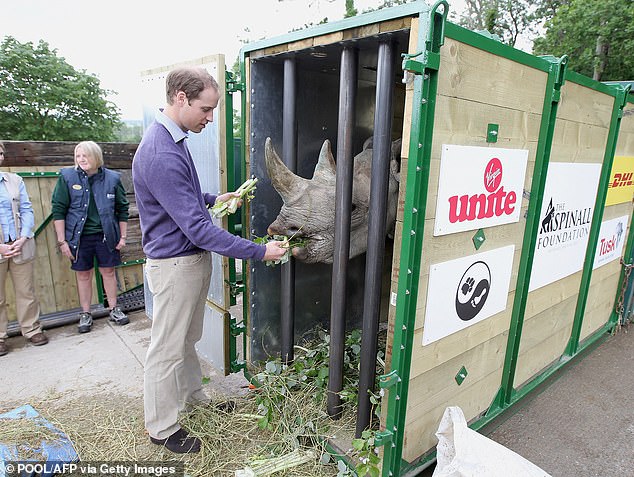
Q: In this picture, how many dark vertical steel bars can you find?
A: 3